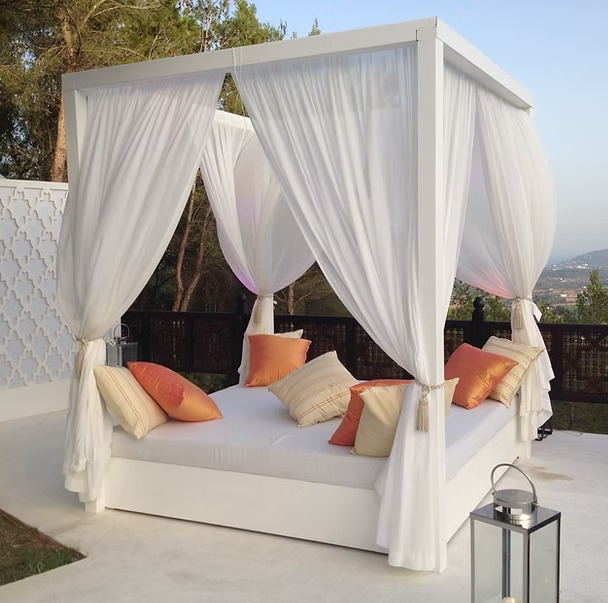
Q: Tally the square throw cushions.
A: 9